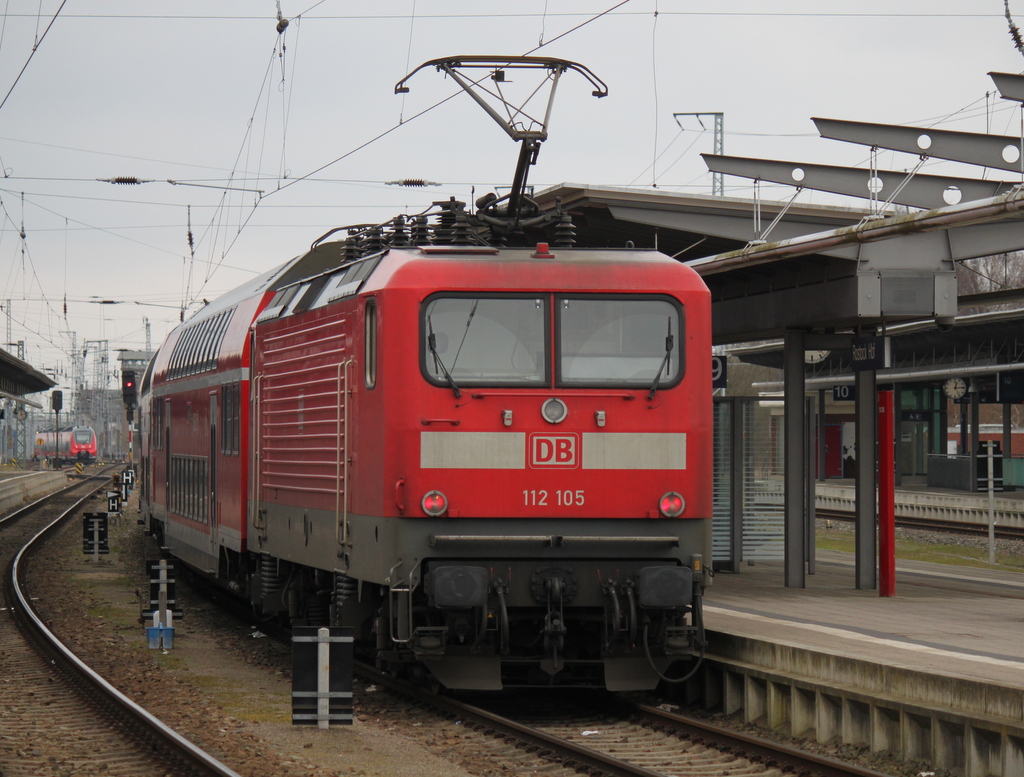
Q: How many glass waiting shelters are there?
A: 1